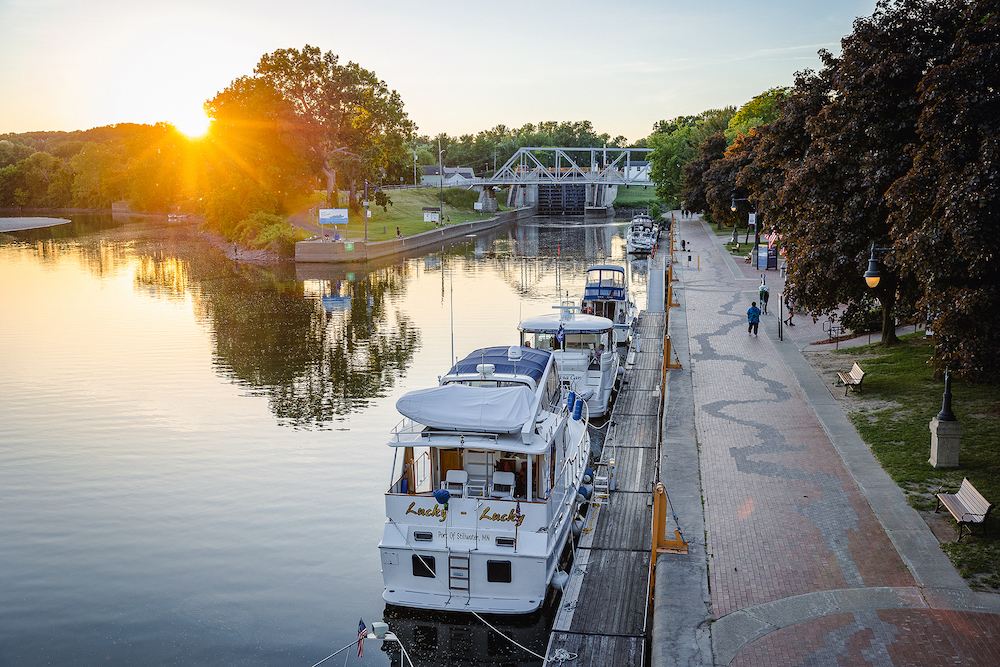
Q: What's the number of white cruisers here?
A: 4